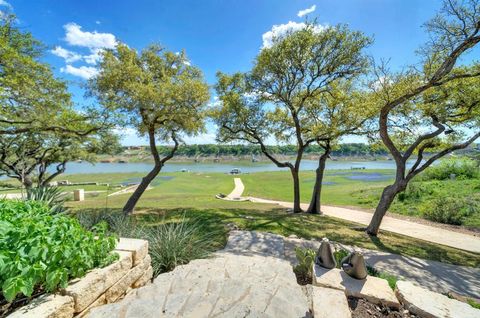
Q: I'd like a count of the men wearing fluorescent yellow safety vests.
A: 0